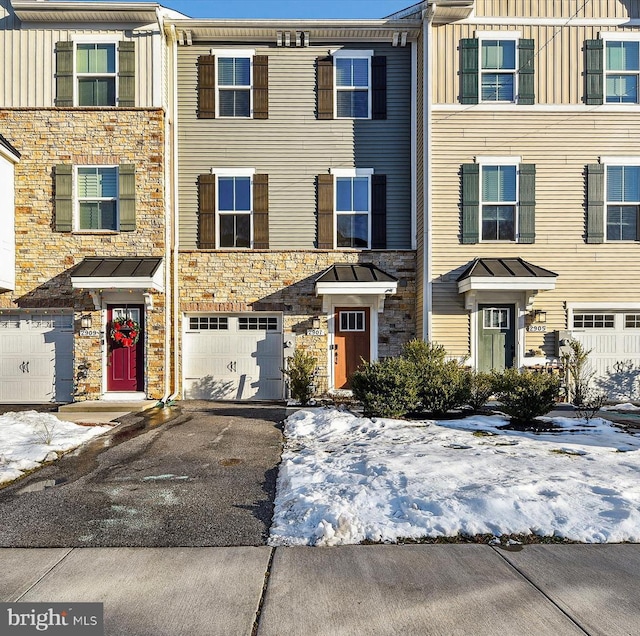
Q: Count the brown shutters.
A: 8